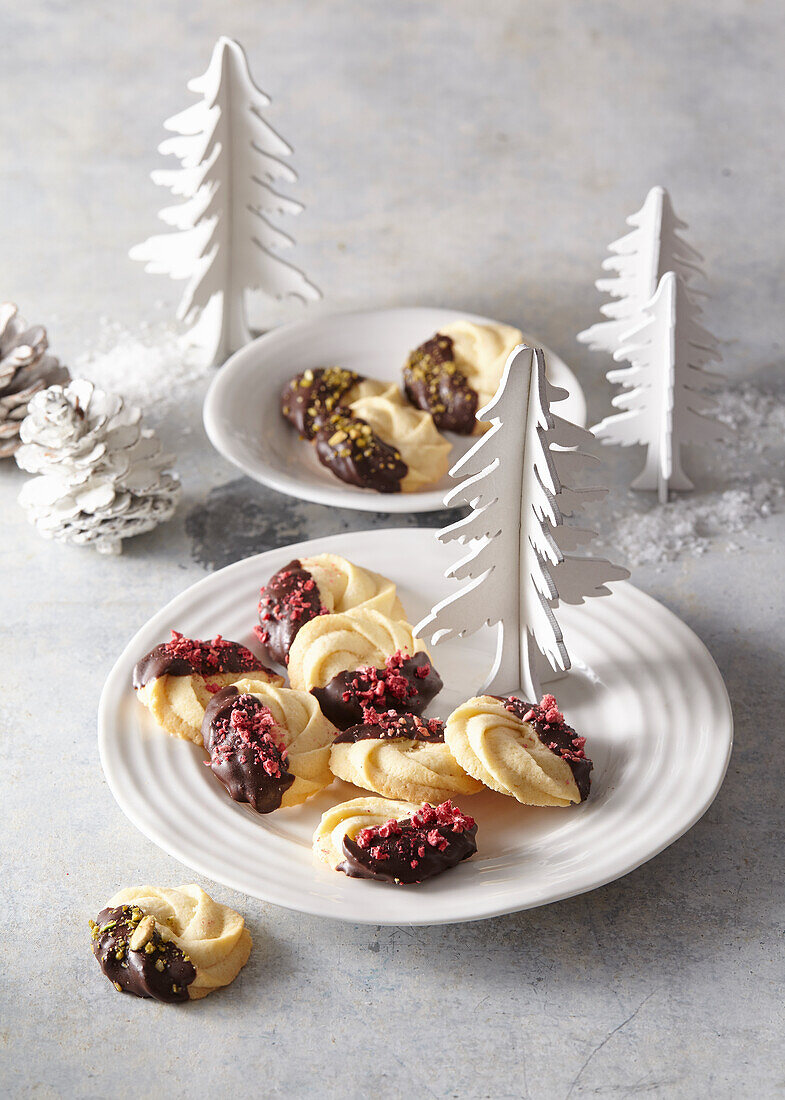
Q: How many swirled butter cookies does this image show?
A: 11